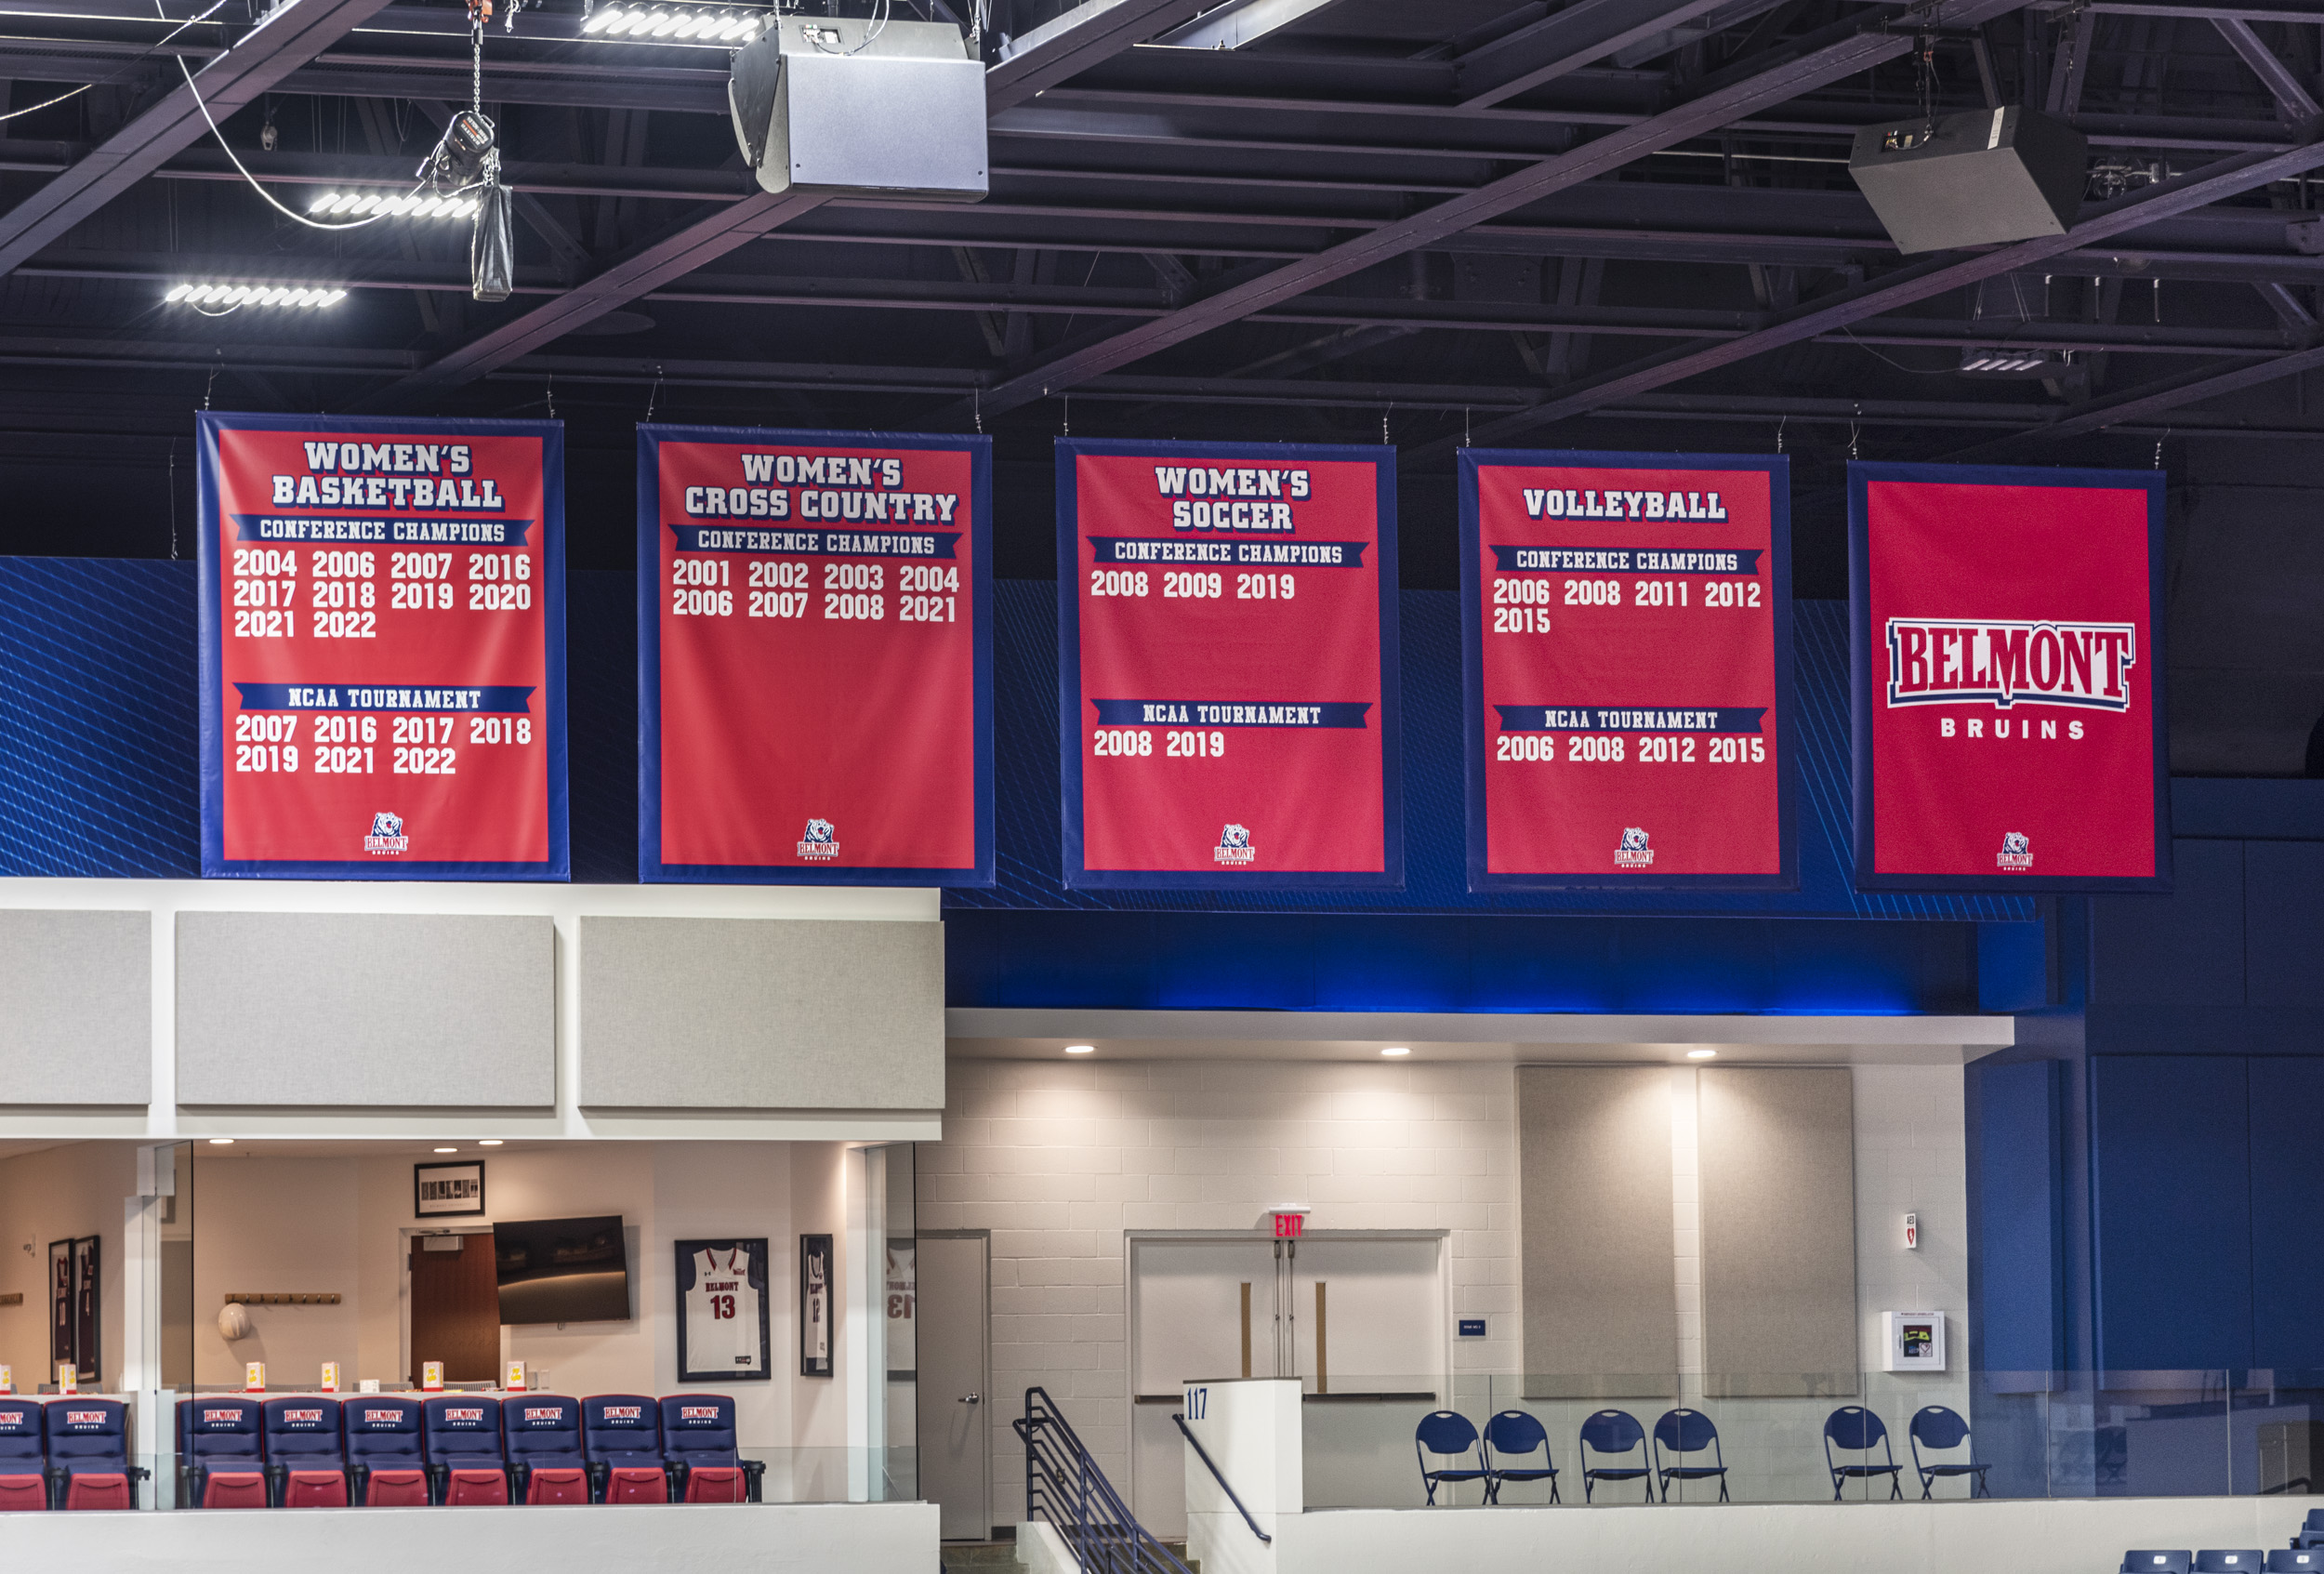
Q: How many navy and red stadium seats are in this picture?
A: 9